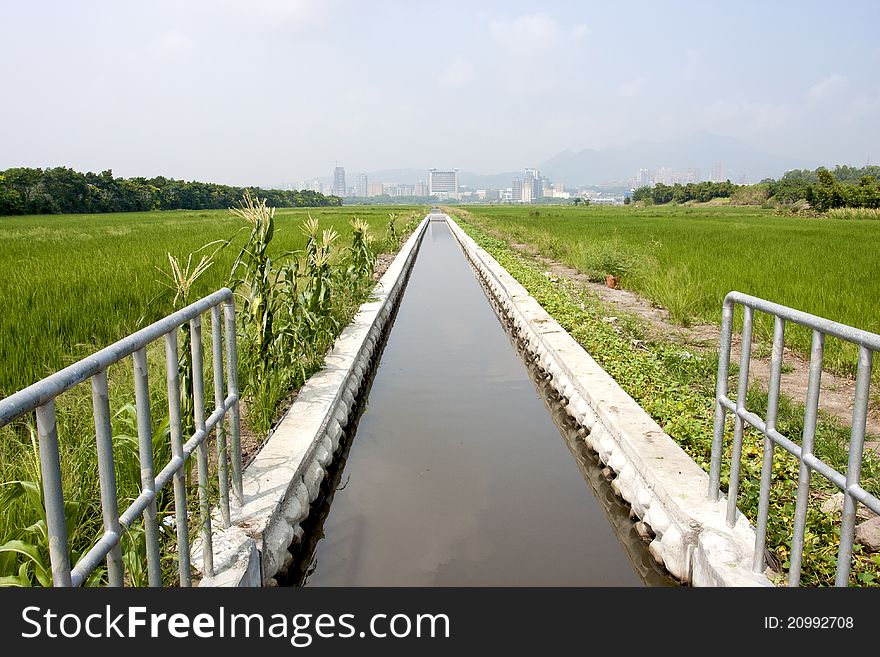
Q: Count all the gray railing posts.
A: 12